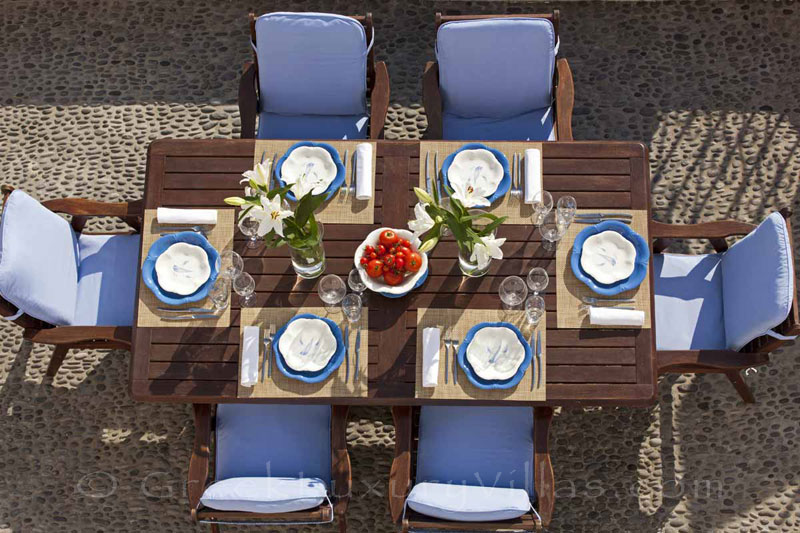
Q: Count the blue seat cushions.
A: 6